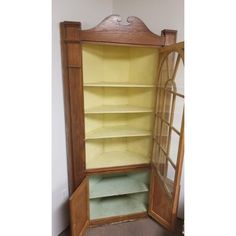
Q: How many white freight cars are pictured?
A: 0